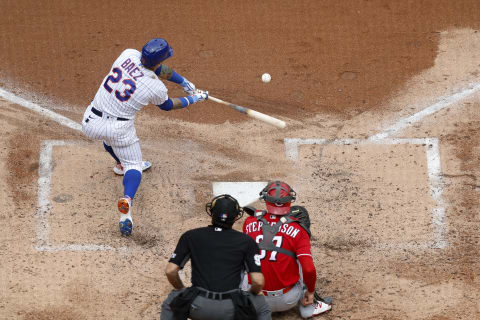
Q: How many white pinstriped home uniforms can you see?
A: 1